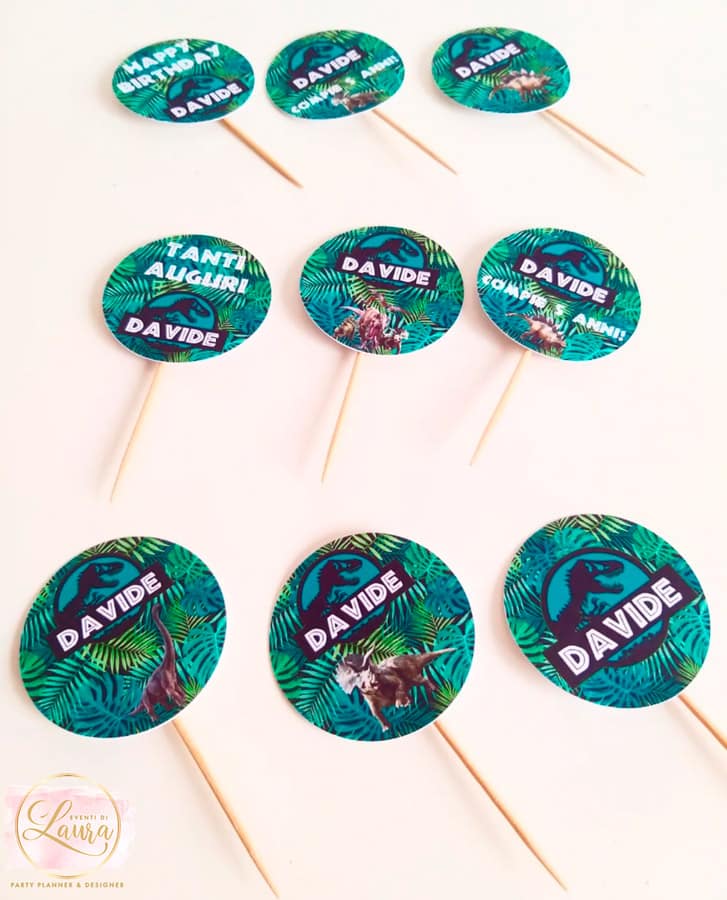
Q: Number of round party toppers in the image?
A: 9